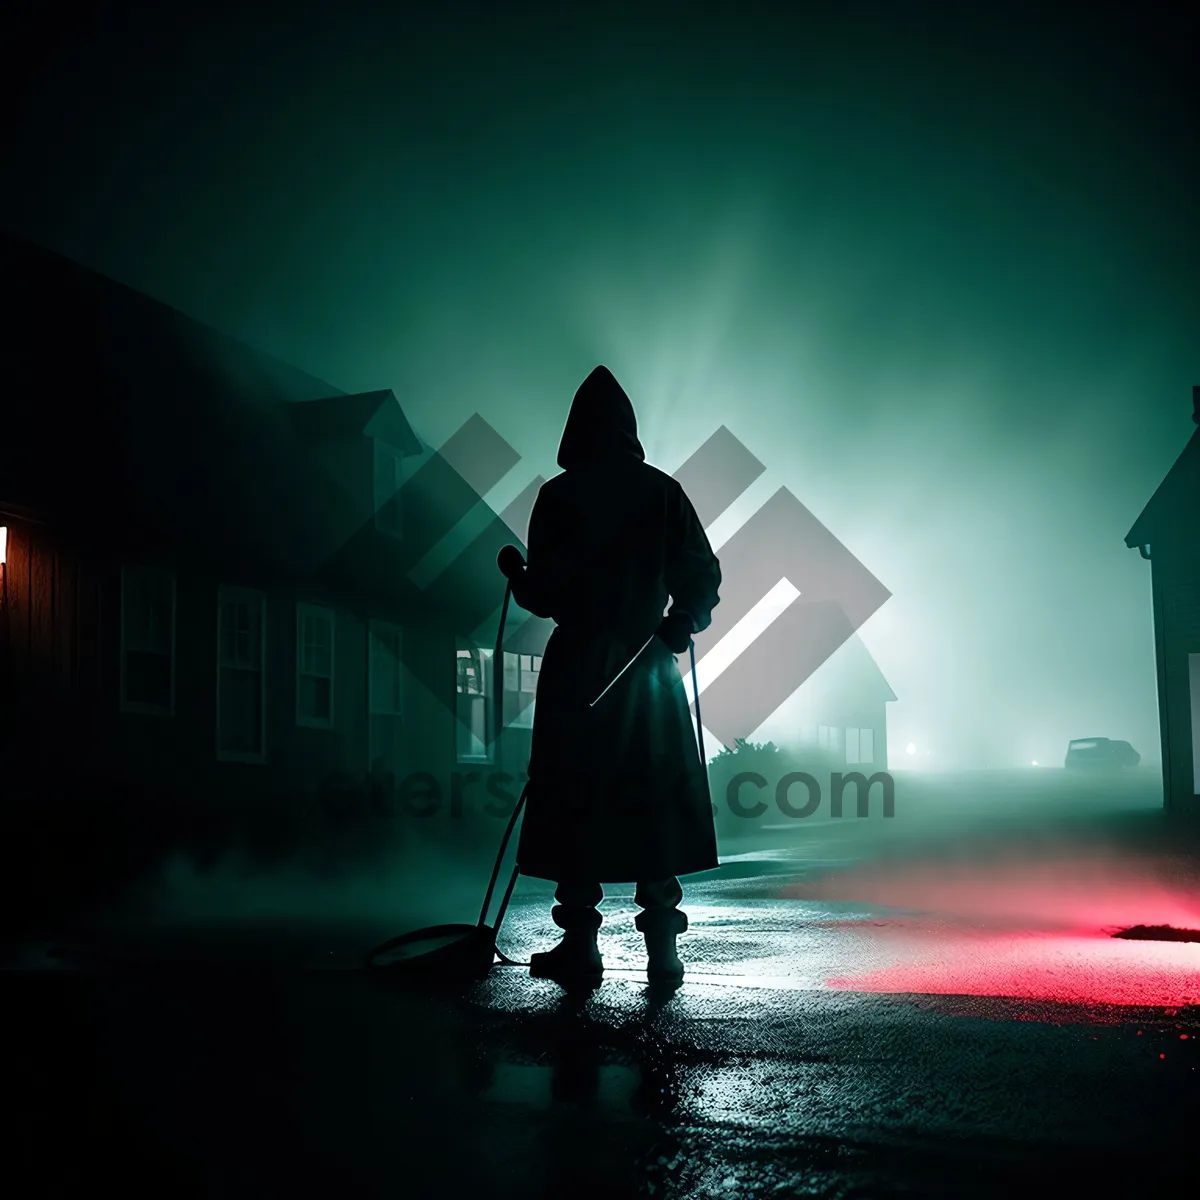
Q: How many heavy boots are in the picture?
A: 2